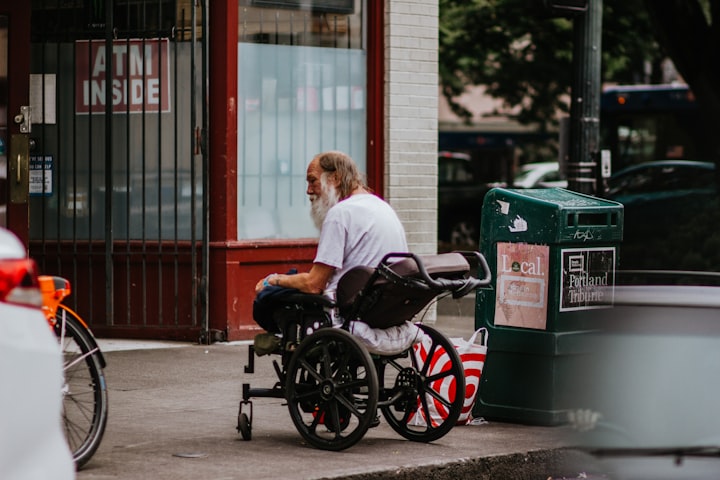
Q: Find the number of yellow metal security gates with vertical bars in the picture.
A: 0